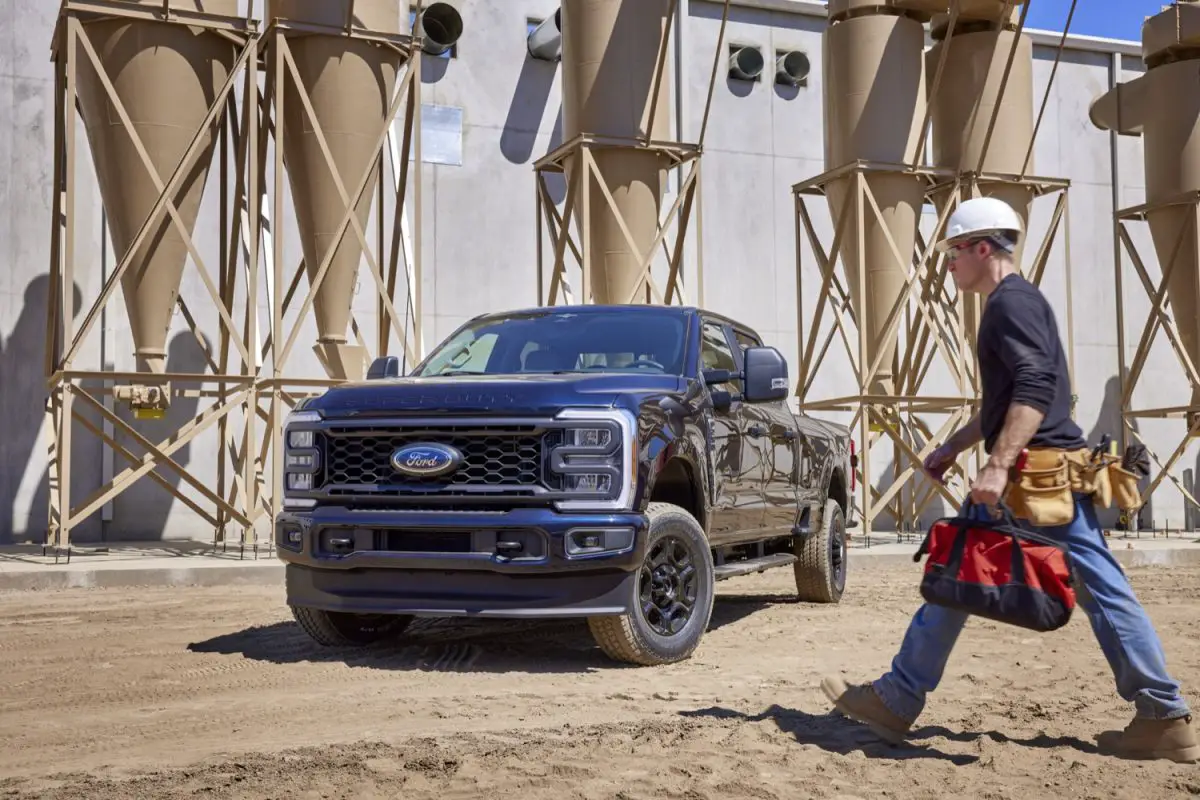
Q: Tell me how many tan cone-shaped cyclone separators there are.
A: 6